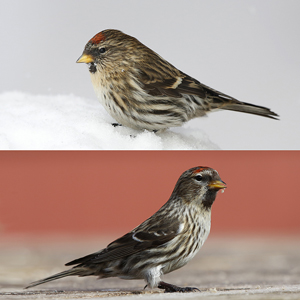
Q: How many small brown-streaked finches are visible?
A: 2